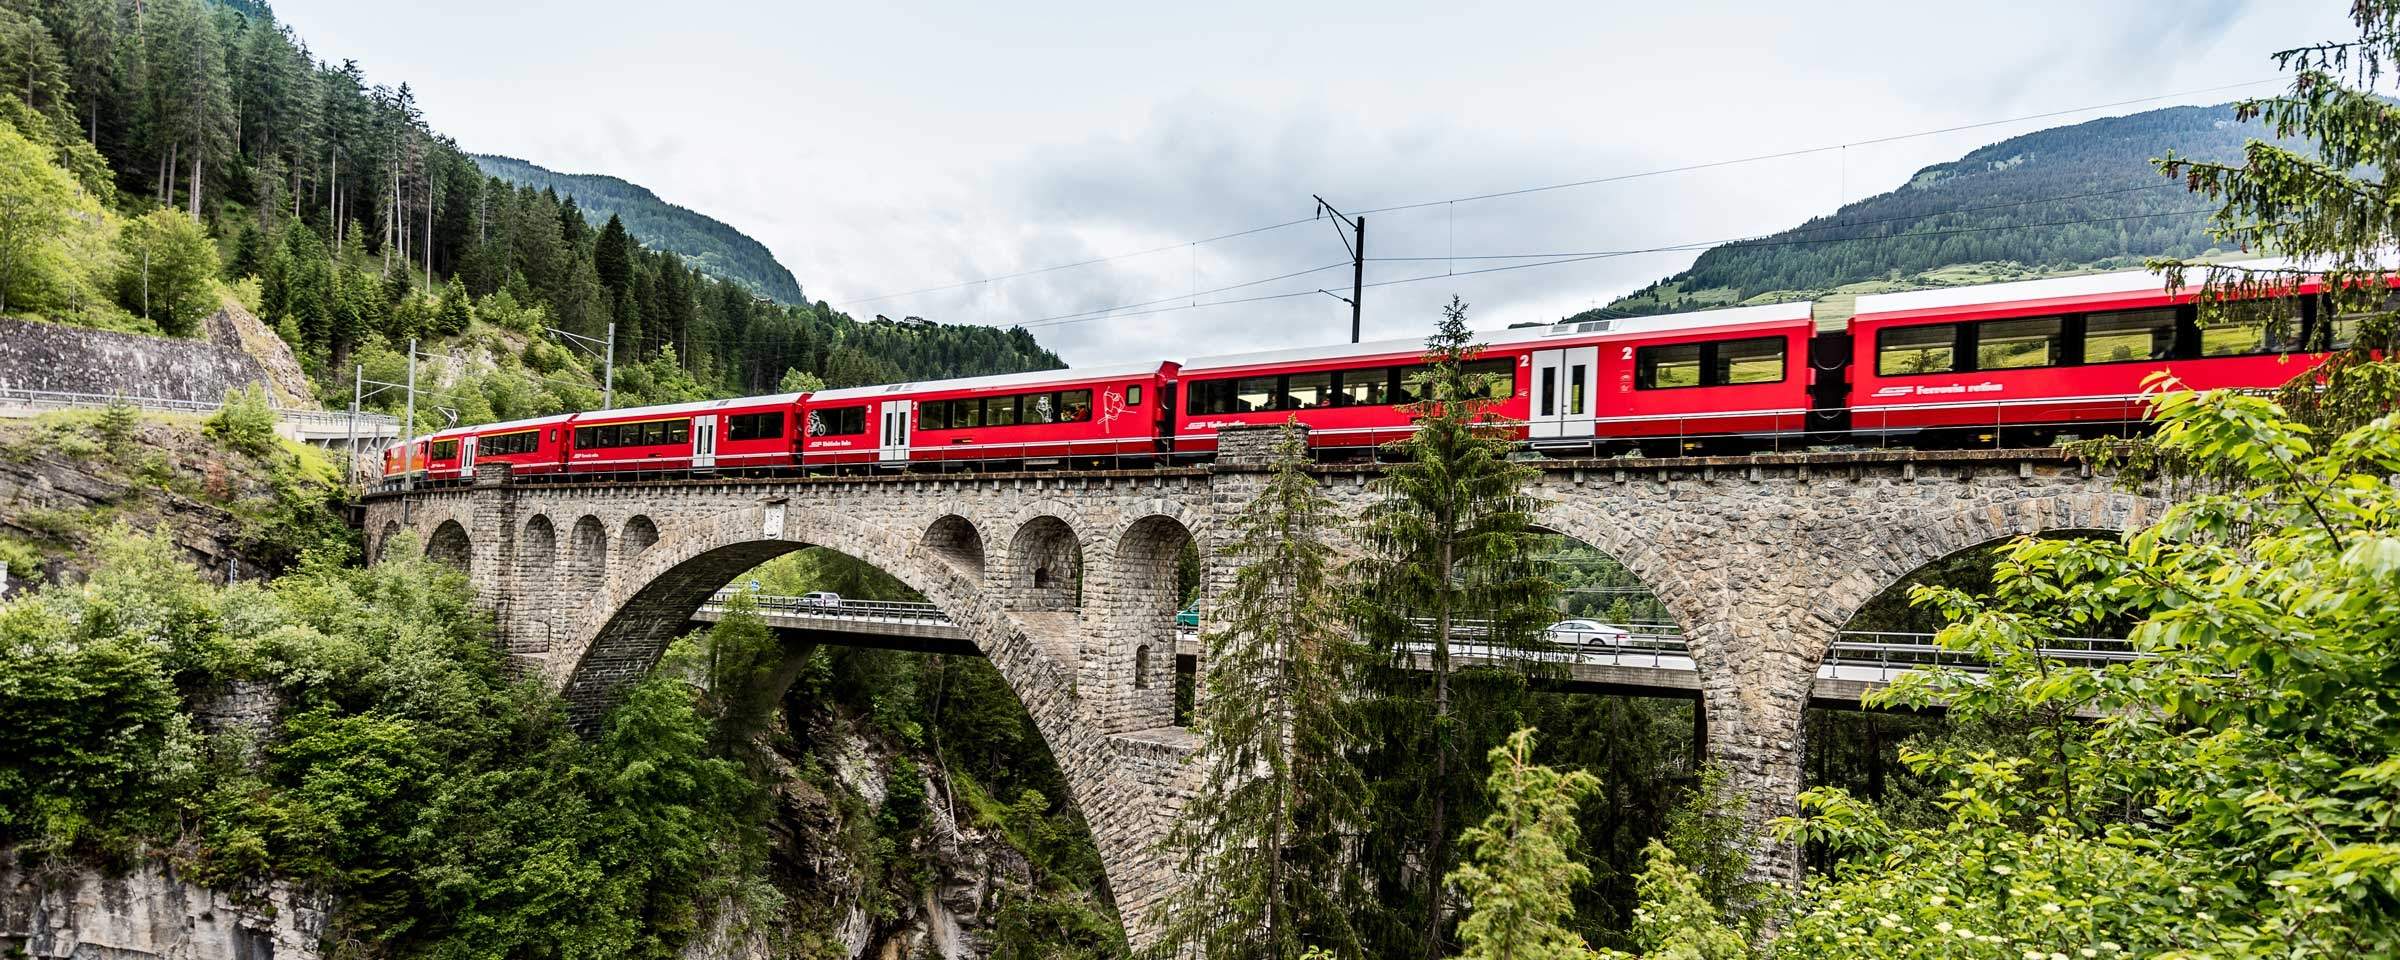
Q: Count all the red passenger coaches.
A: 5